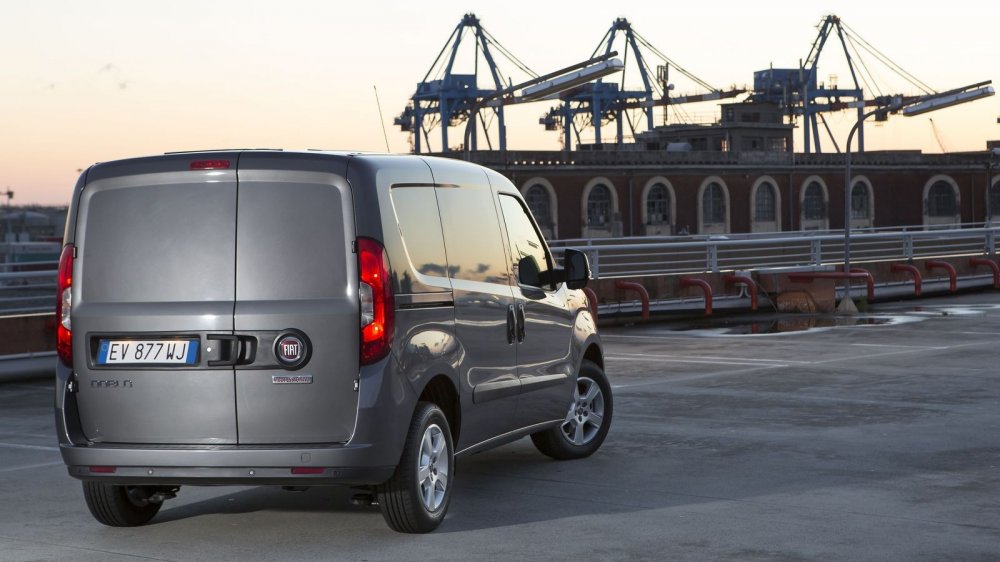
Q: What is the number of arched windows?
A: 9